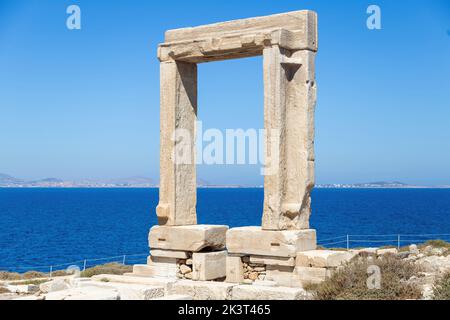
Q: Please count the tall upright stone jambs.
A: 2